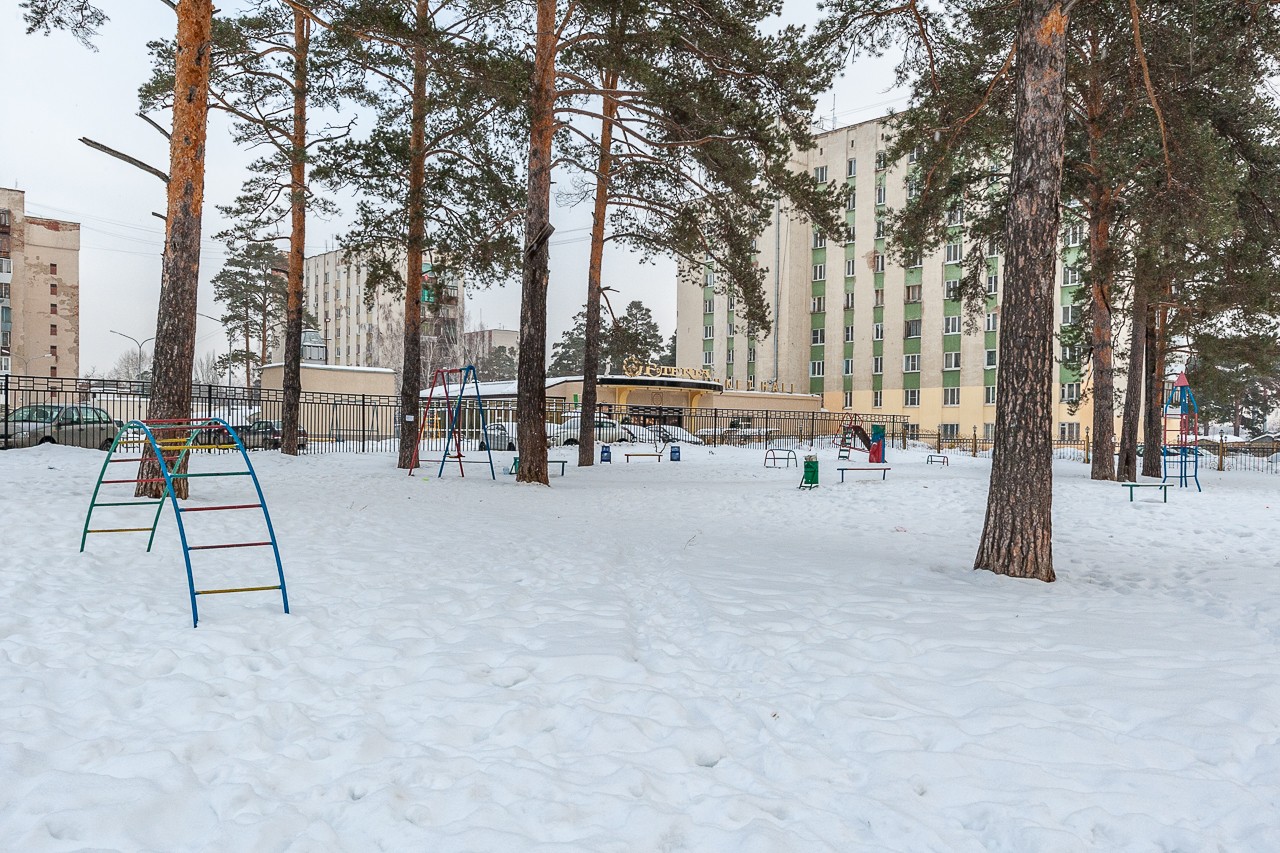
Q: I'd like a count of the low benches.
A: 4